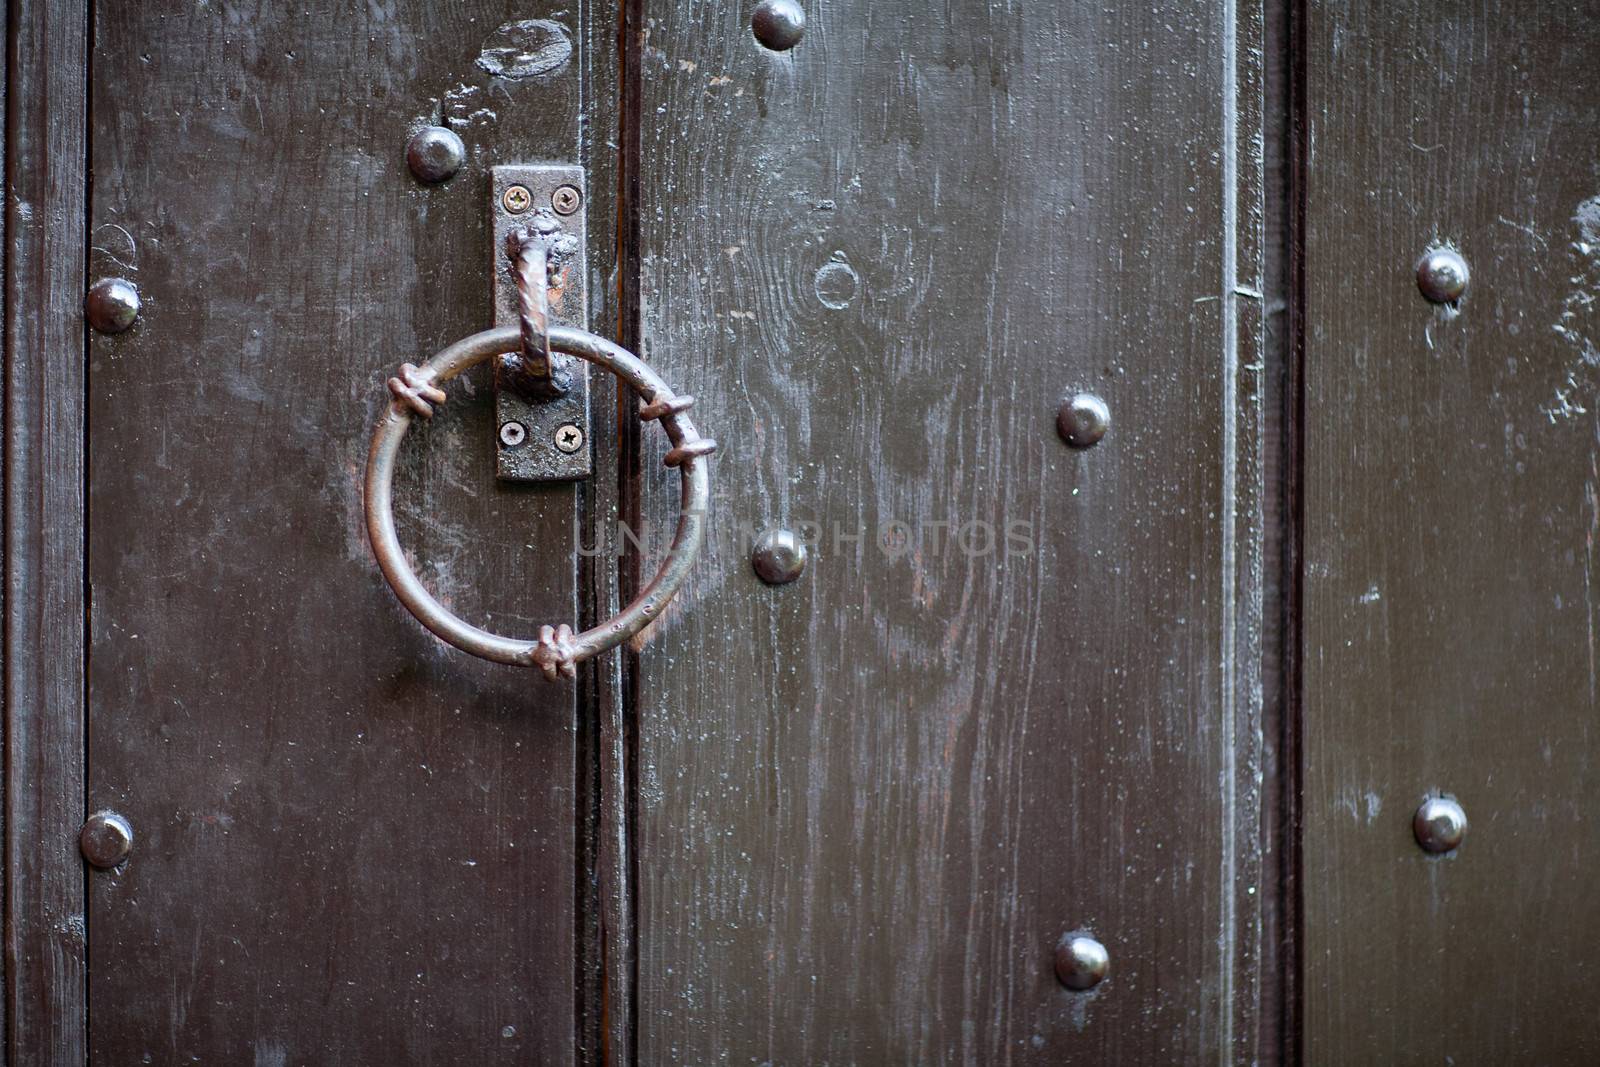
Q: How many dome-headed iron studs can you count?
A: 9